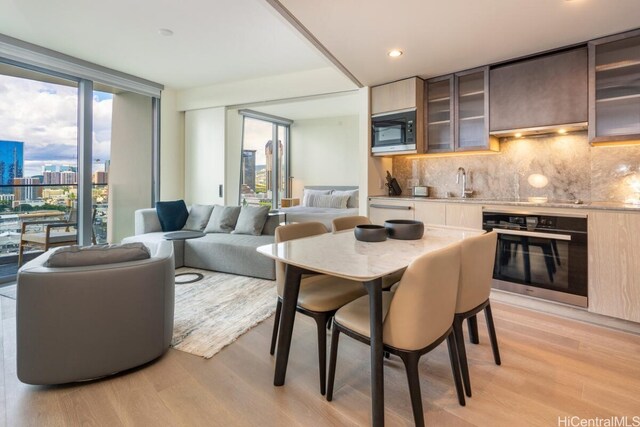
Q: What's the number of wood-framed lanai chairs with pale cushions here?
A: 1